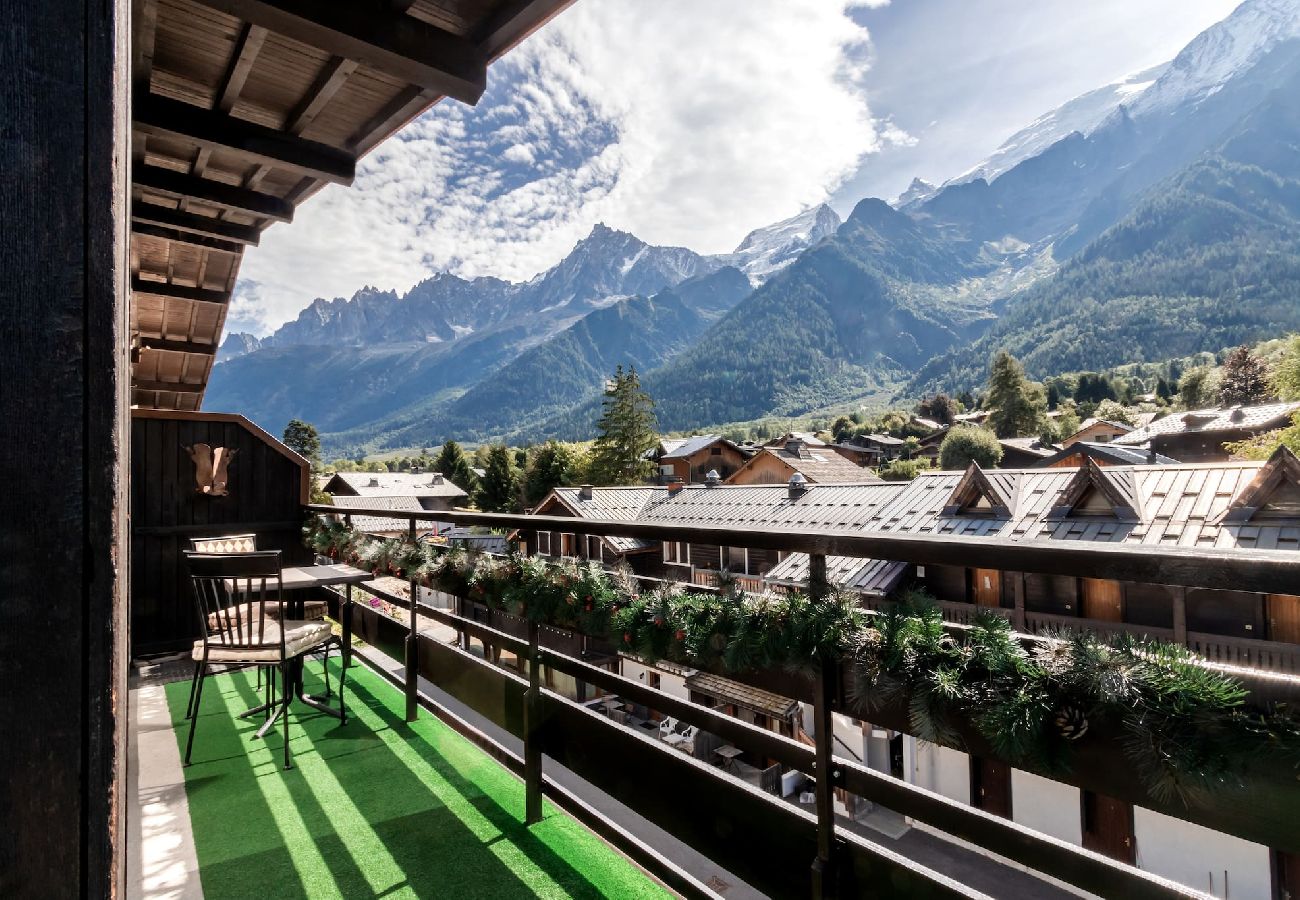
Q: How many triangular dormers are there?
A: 3